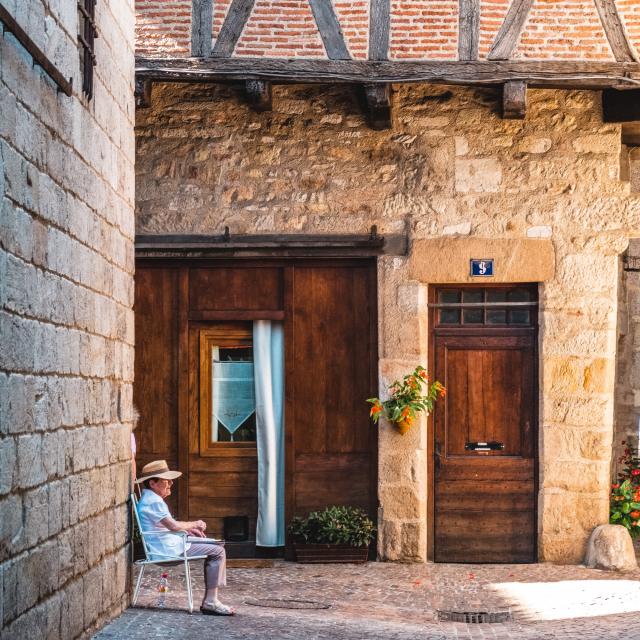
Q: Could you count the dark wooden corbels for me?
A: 4